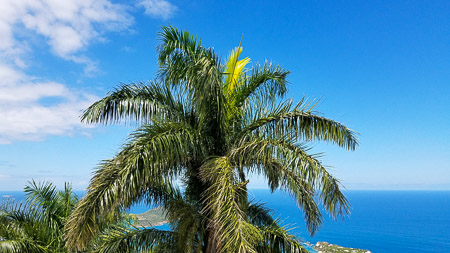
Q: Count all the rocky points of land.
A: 2